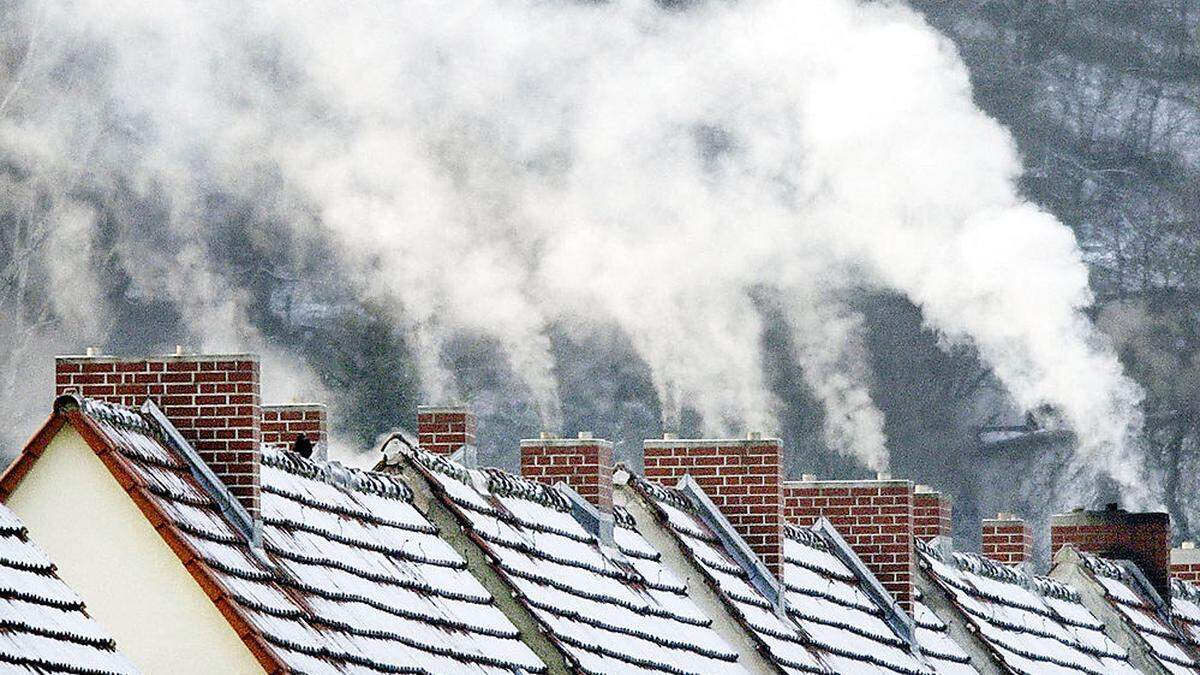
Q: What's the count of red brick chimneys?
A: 10